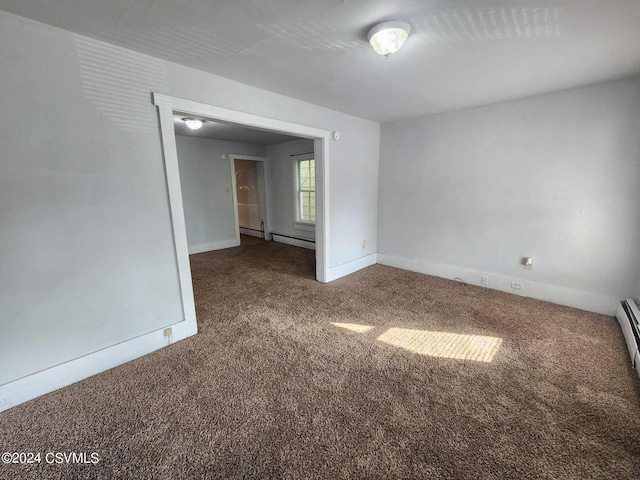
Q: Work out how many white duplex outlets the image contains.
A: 1